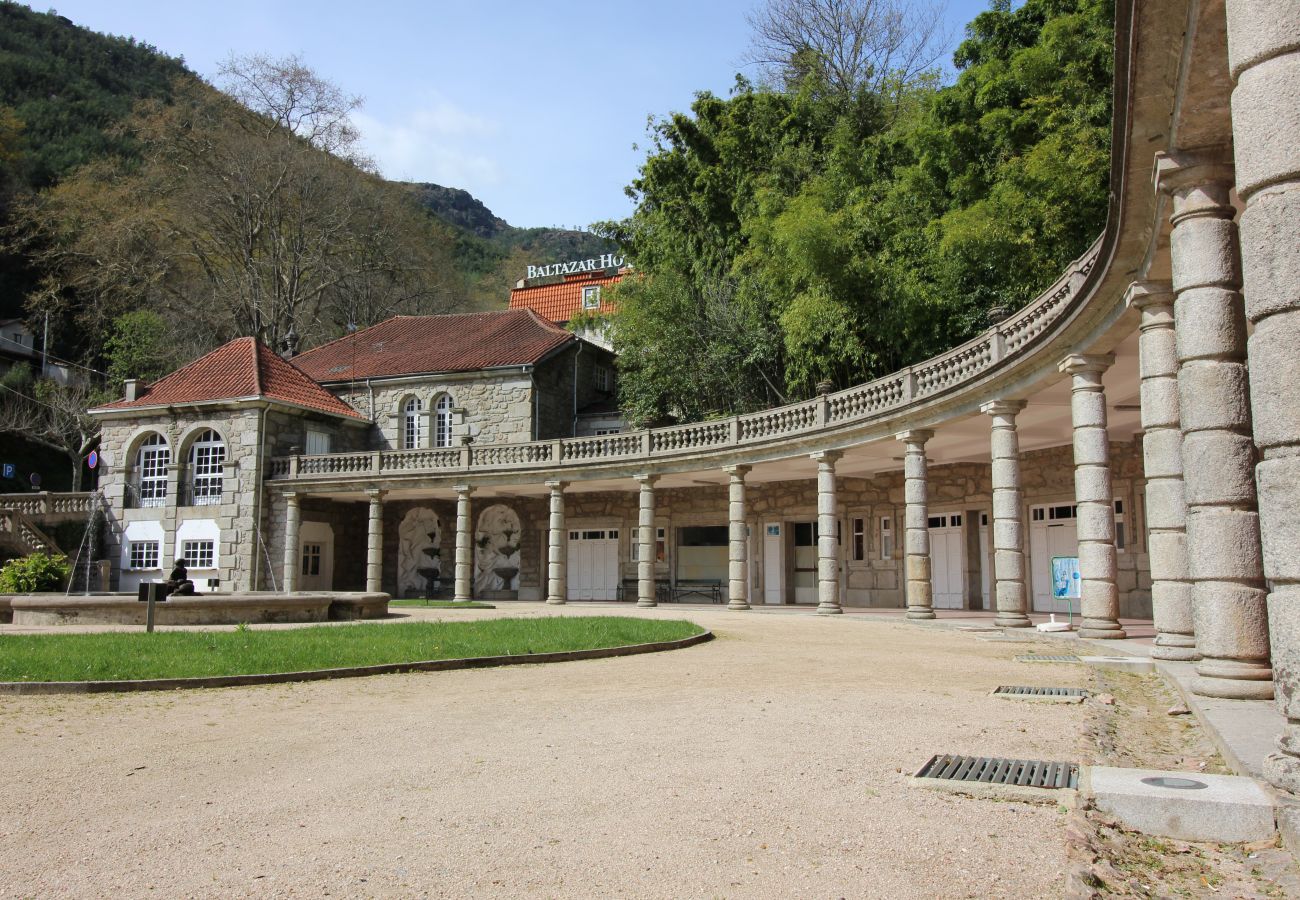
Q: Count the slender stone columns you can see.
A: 13